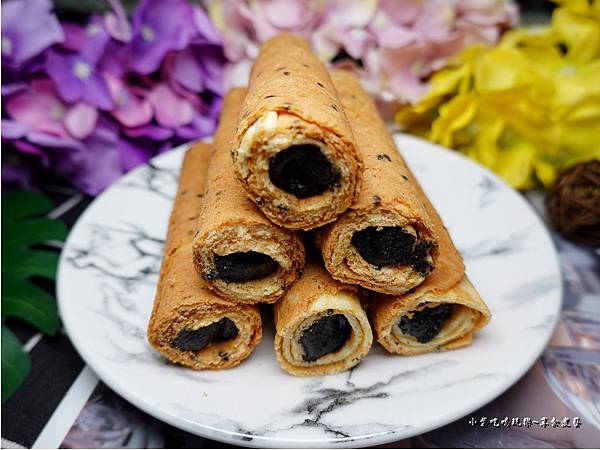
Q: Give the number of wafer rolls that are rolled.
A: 6